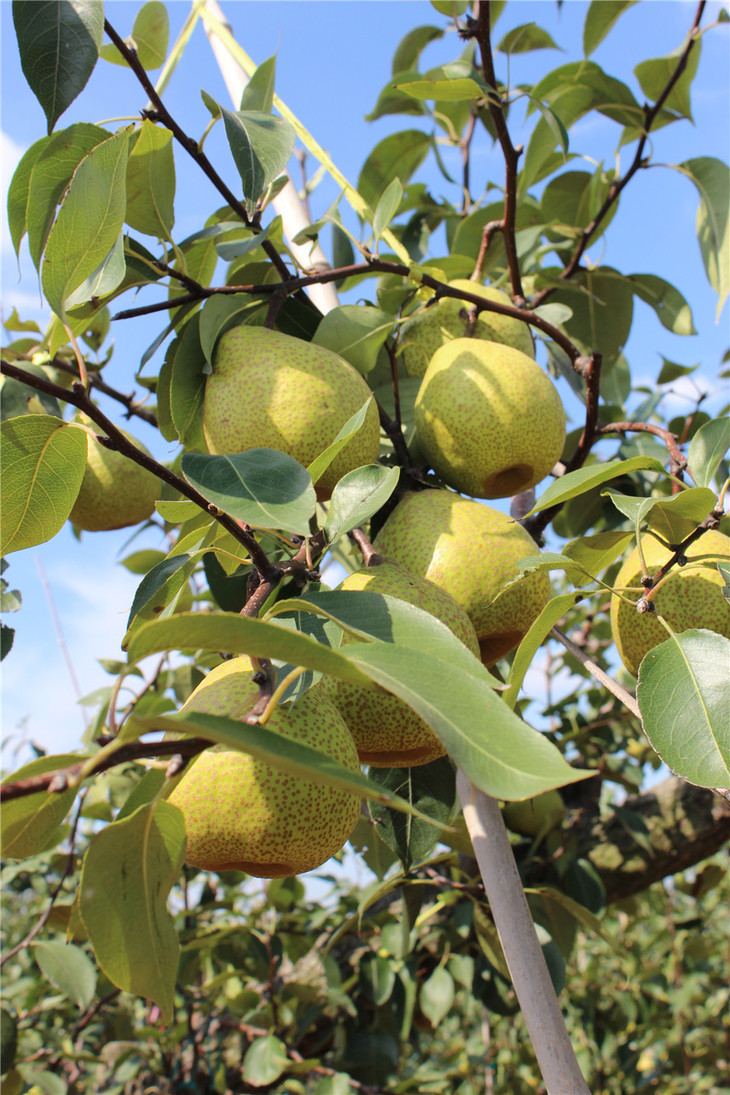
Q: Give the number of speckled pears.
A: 8